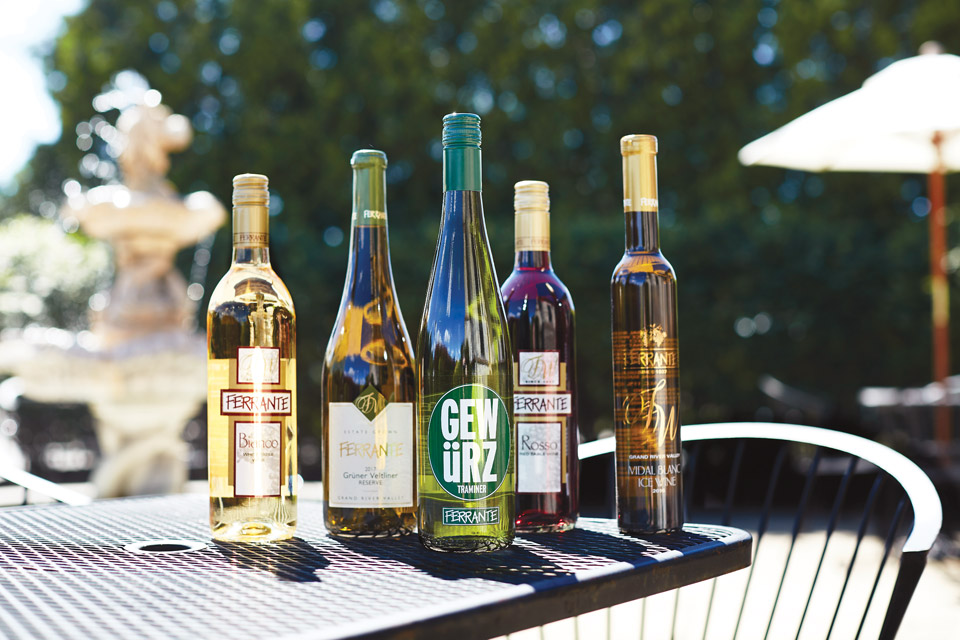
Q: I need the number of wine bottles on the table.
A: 5